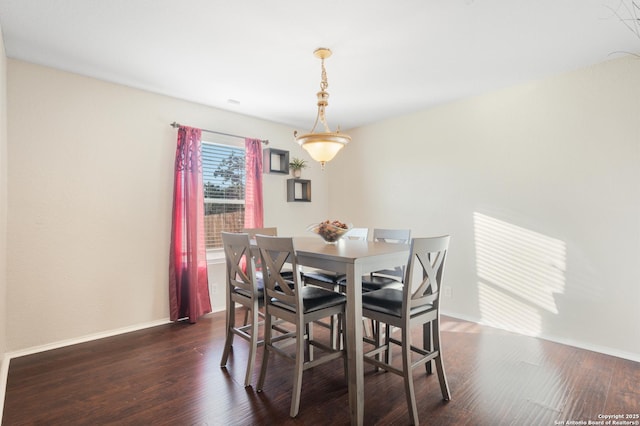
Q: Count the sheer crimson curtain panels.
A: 2